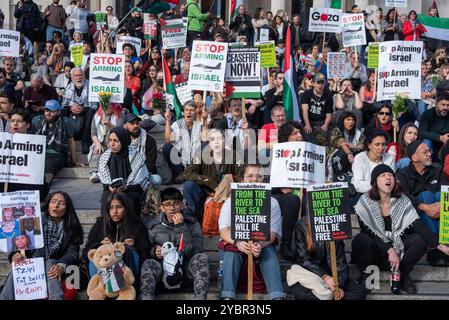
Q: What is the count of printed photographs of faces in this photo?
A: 5